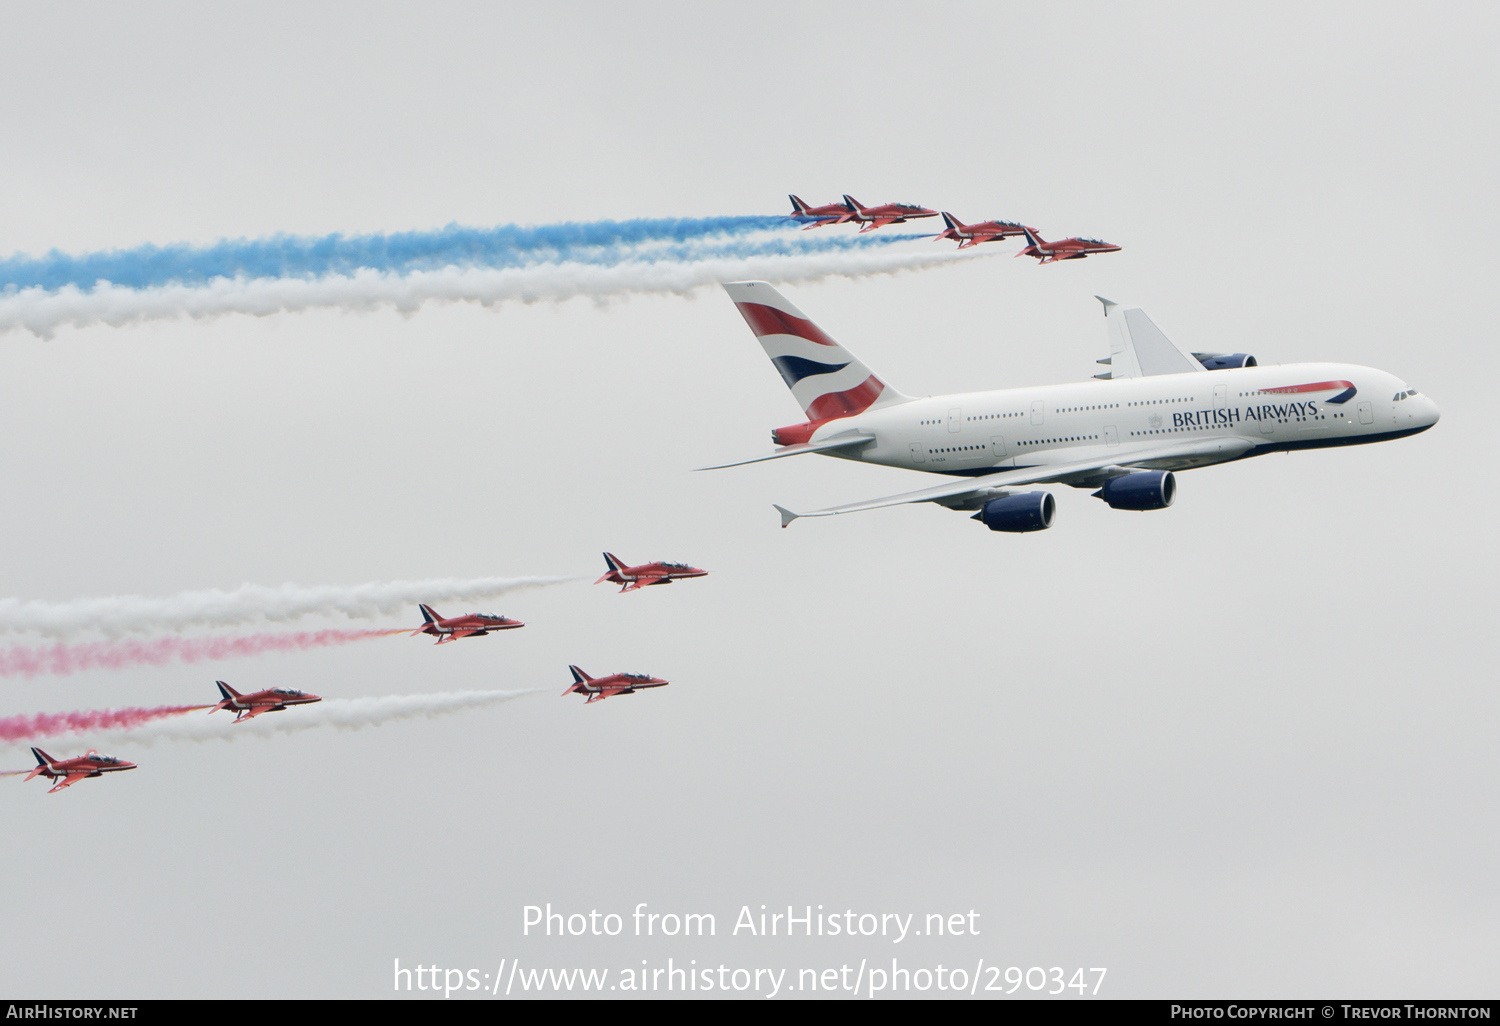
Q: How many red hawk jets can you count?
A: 9